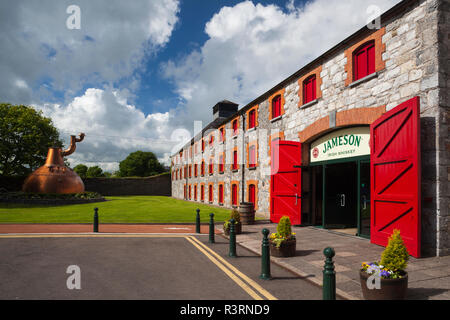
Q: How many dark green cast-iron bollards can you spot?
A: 6